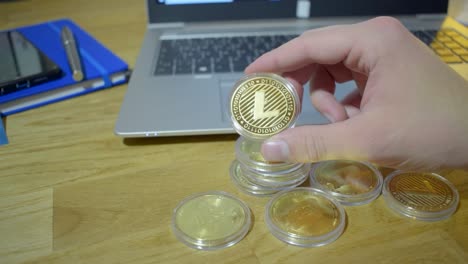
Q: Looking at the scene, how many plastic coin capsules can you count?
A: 8